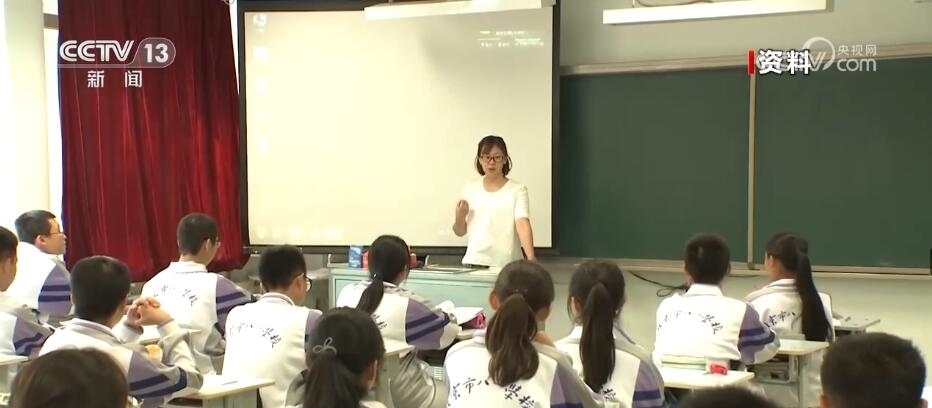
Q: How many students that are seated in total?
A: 14